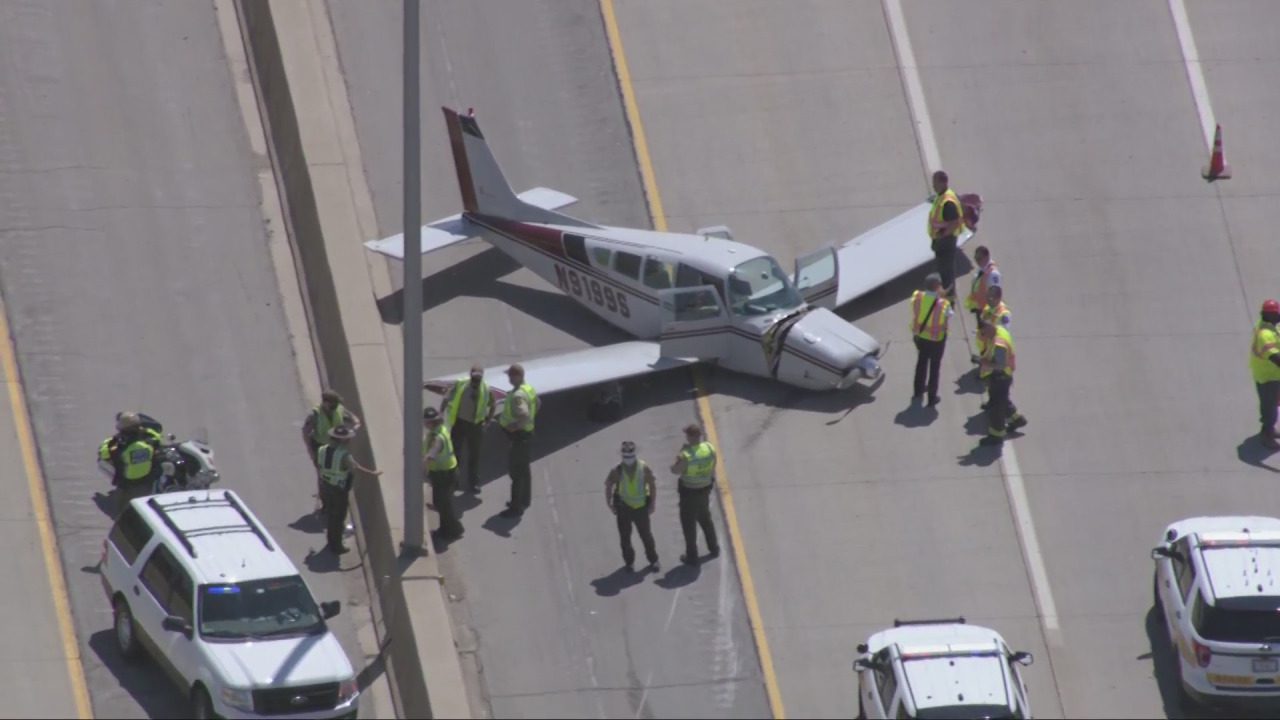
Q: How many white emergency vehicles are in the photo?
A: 3